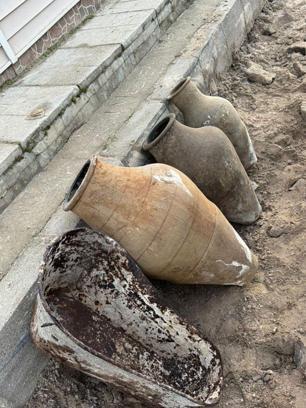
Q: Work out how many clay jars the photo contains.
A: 3